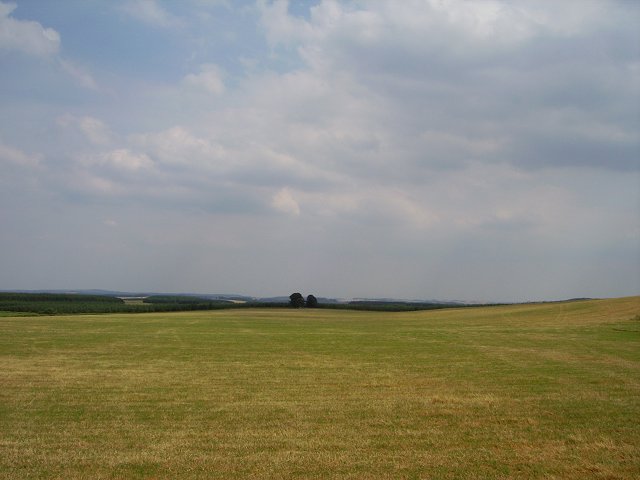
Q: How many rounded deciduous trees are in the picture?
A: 2